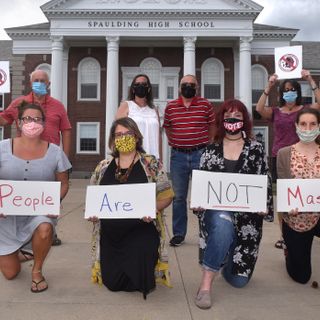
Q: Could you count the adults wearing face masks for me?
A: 8